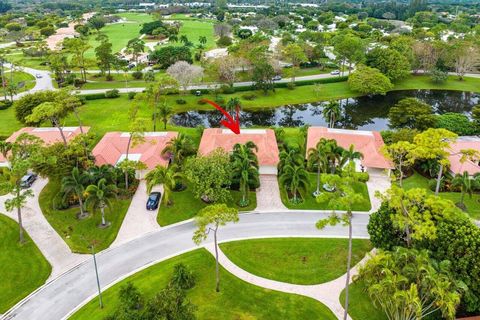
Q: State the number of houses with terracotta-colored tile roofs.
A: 5